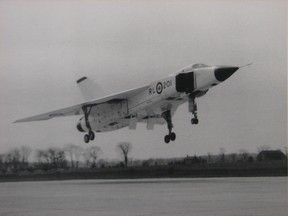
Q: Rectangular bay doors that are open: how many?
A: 2